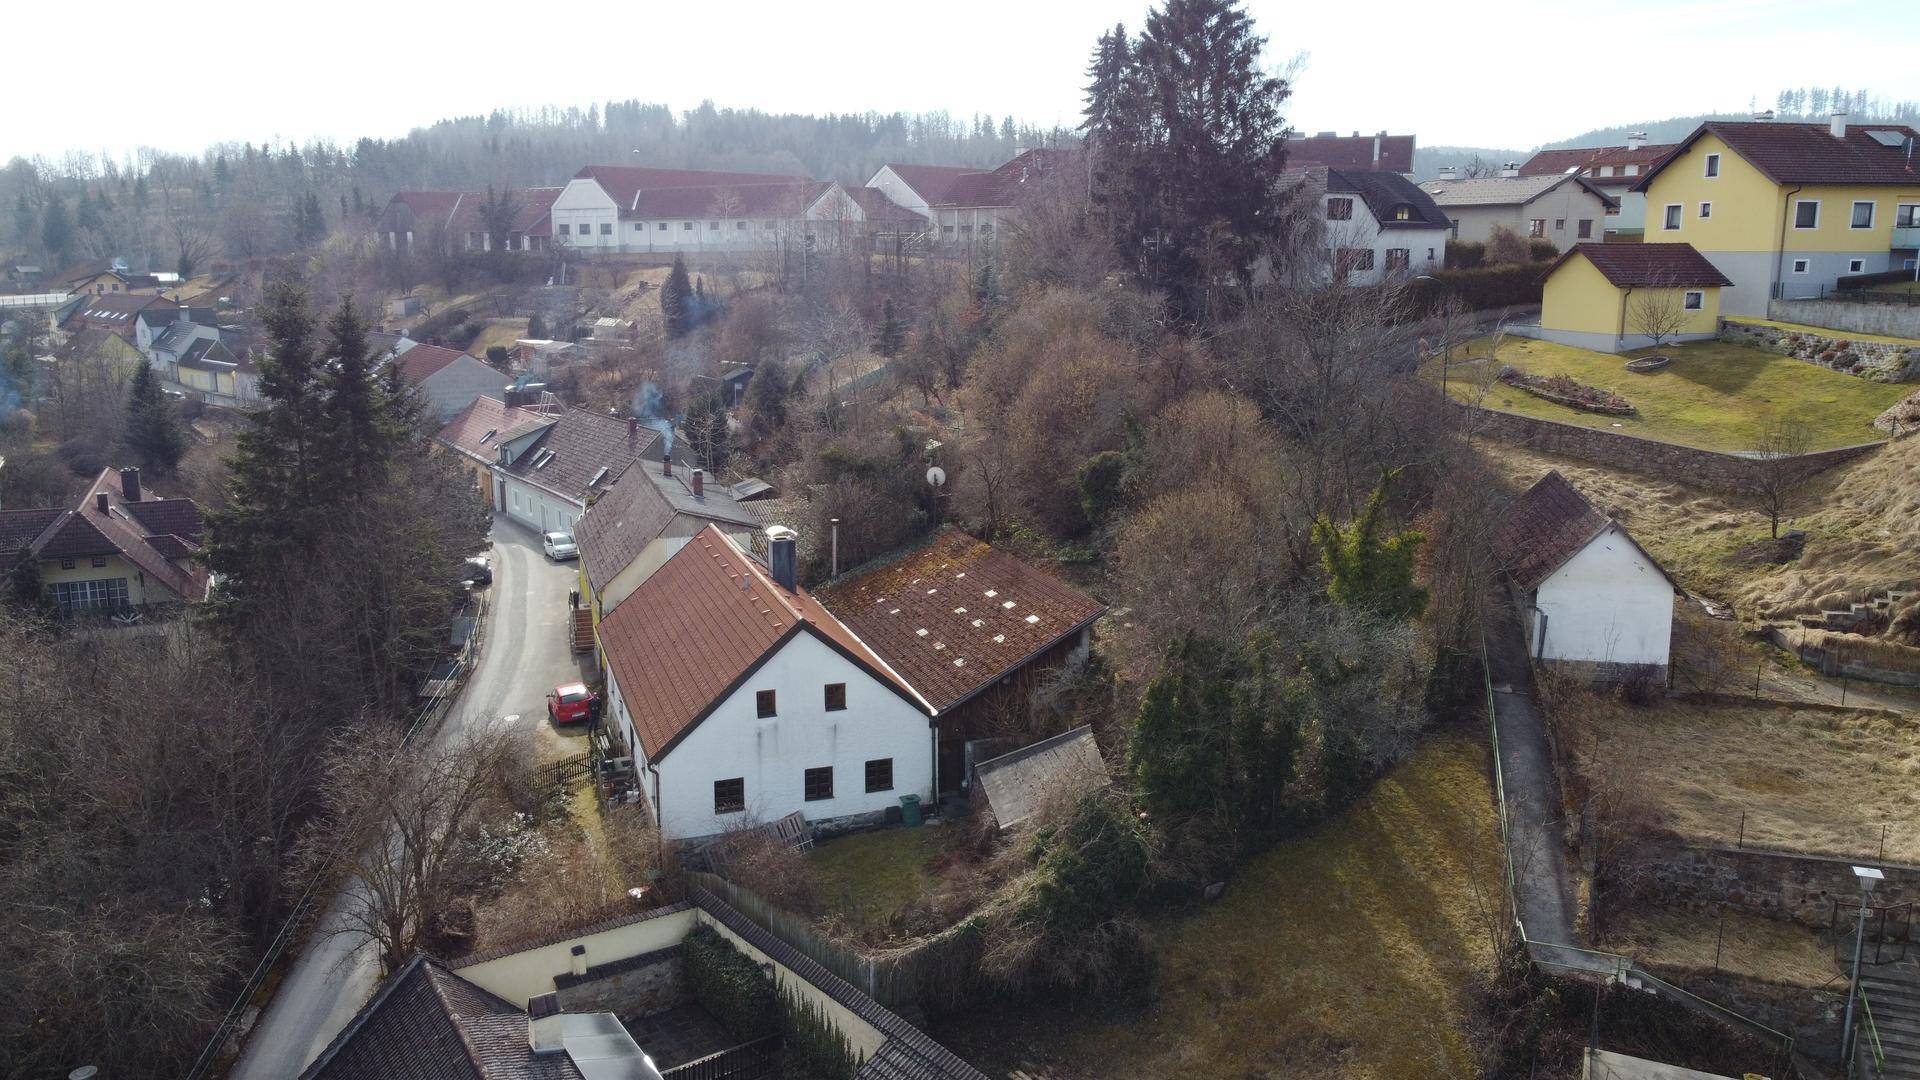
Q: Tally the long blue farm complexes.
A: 0